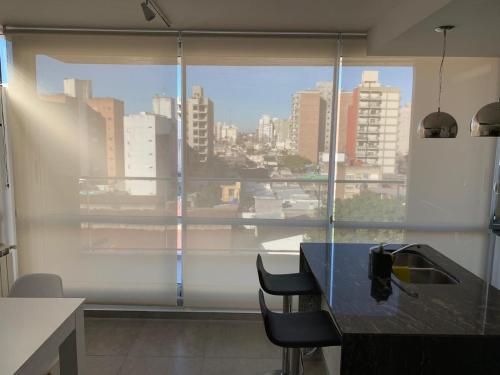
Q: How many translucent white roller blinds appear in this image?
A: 3